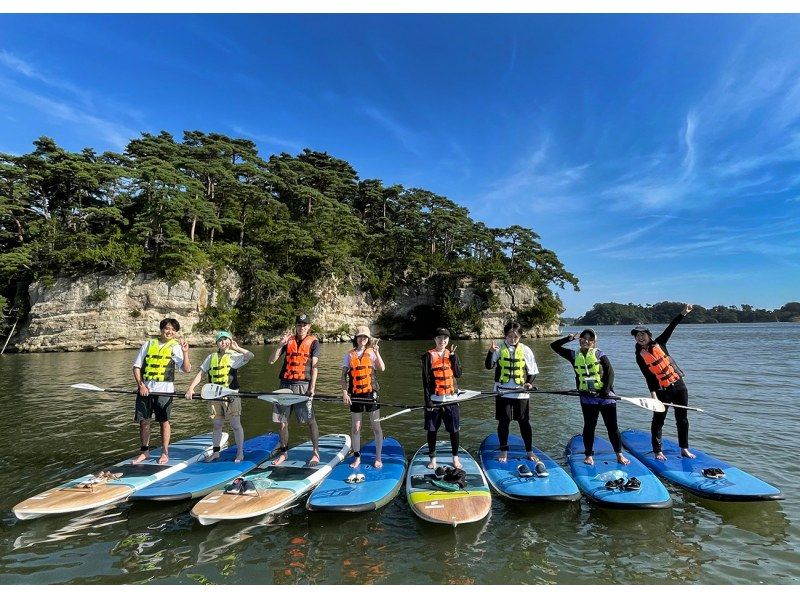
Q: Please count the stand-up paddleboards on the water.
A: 8